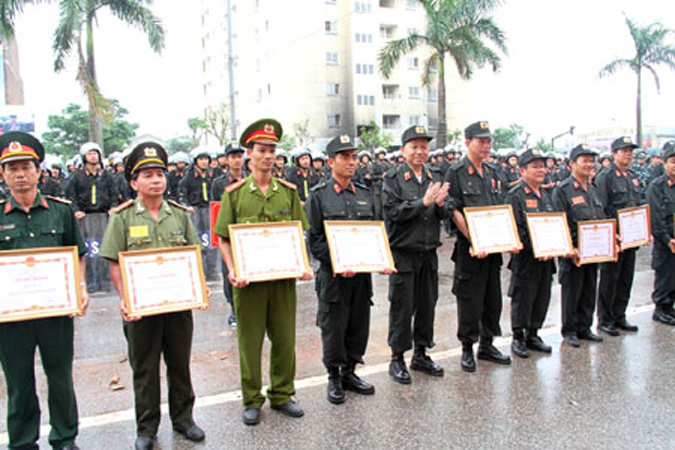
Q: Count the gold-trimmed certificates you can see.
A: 8